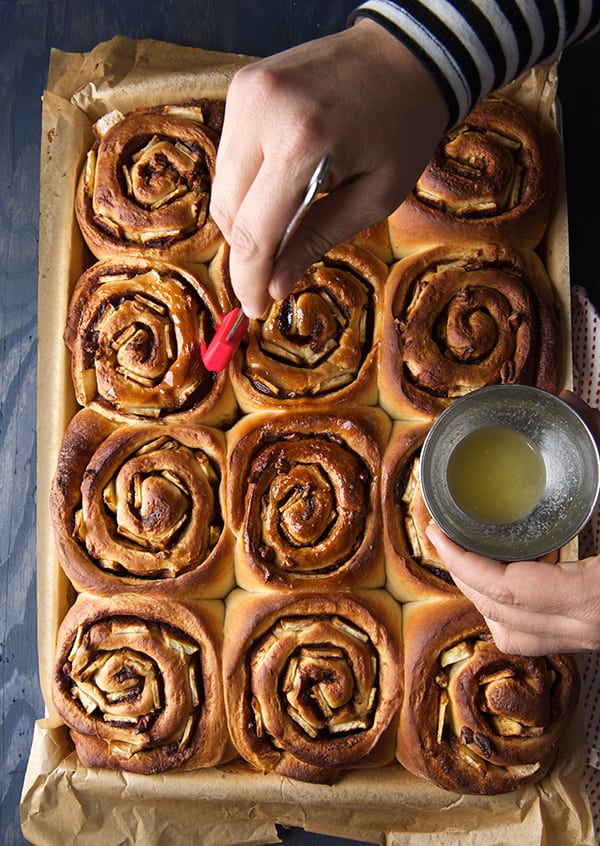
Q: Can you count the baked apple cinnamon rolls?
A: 12